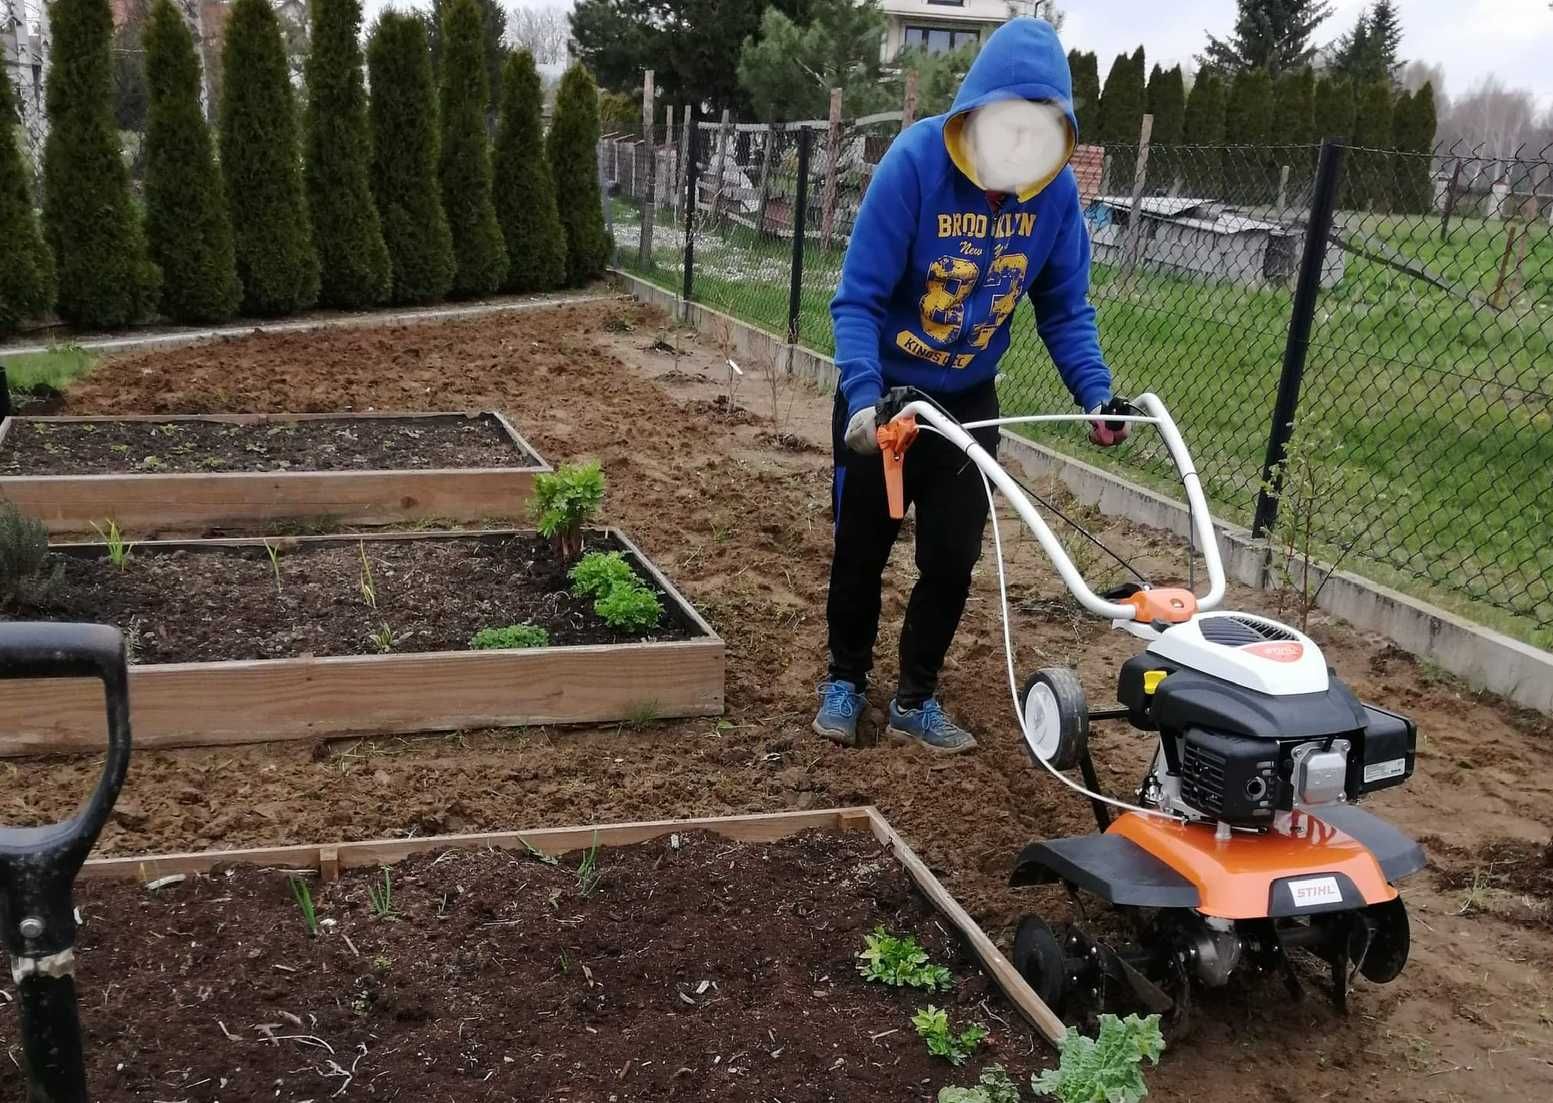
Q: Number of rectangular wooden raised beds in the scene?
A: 3